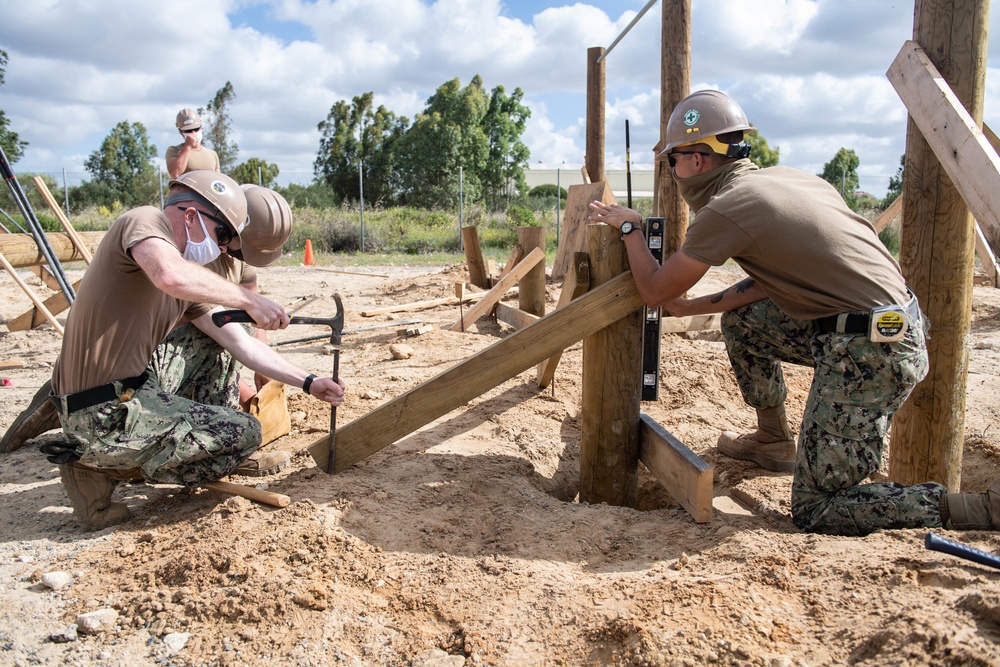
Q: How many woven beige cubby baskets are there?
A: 0